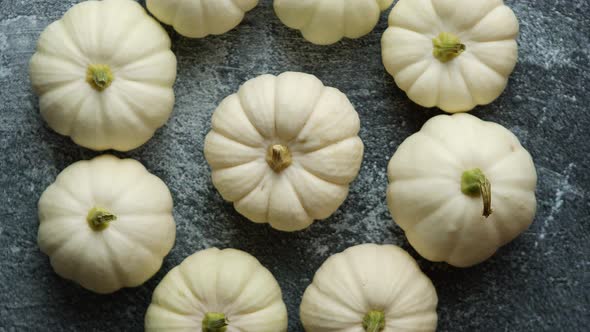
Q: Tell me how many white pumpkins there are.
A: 9